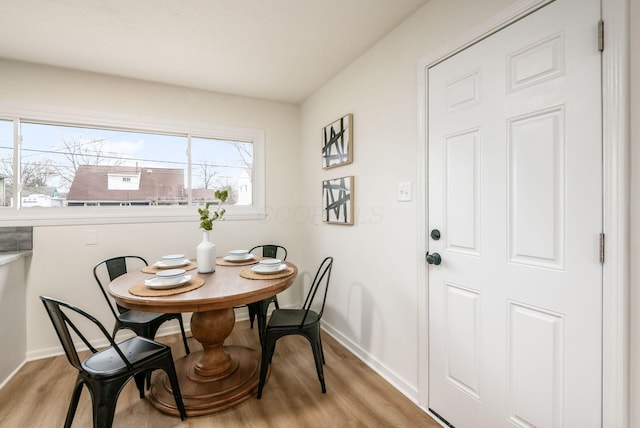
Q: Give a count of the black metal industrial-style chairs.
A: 4